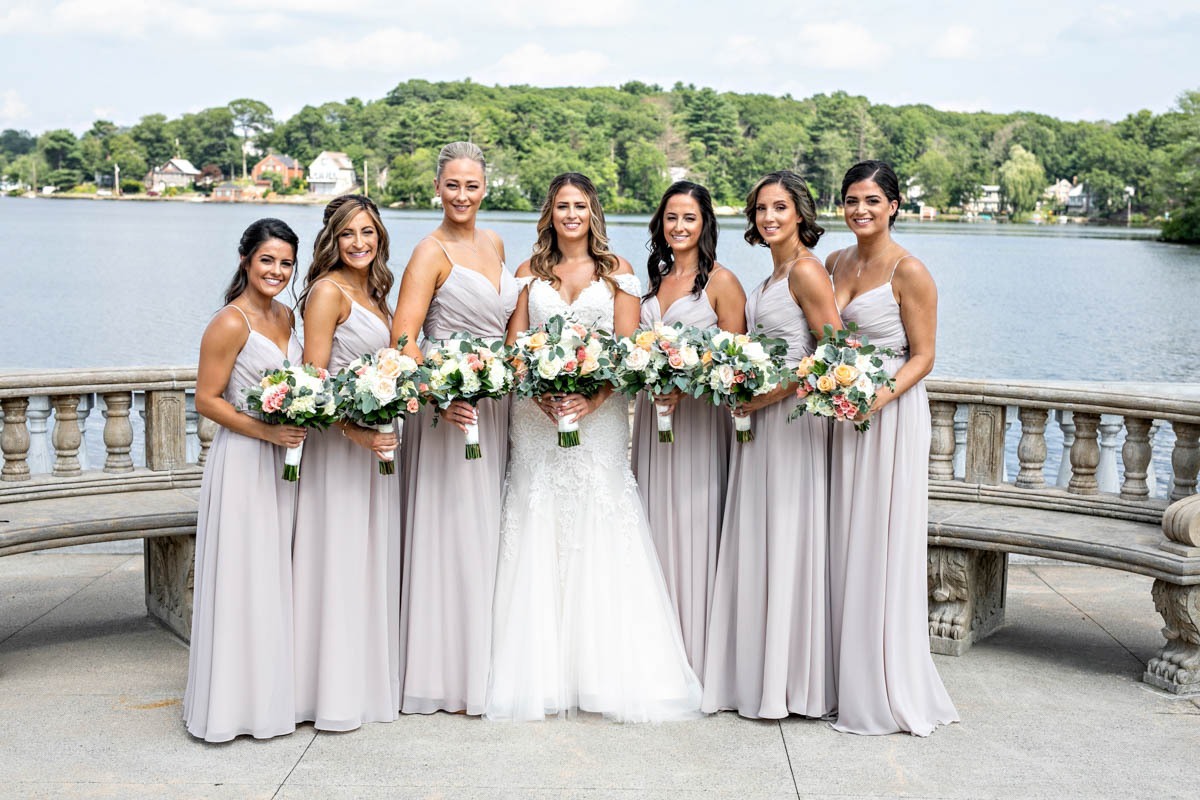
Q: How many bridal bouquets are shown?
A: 7